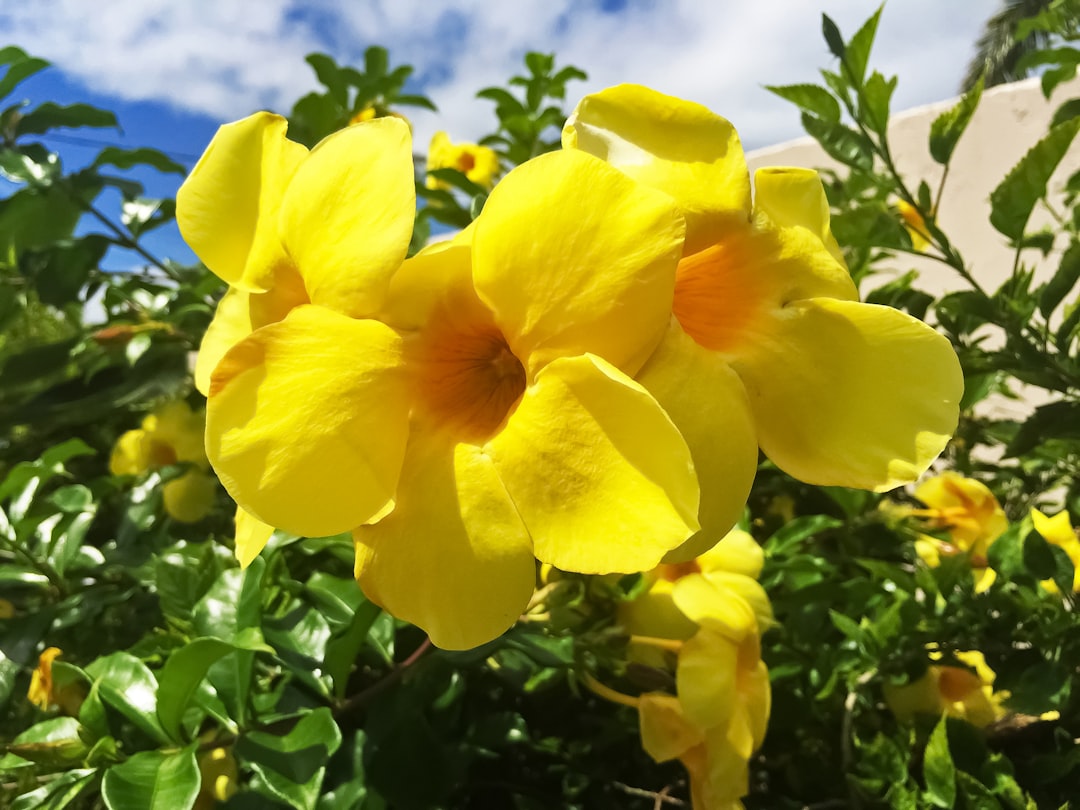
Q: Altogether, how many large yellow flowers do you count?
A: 3